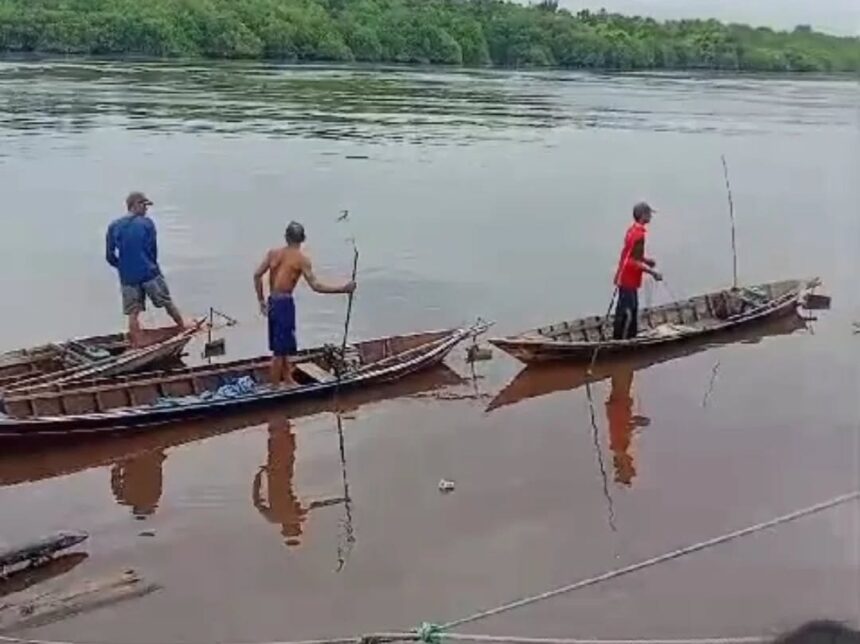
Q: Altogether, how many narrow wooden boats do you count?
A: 3